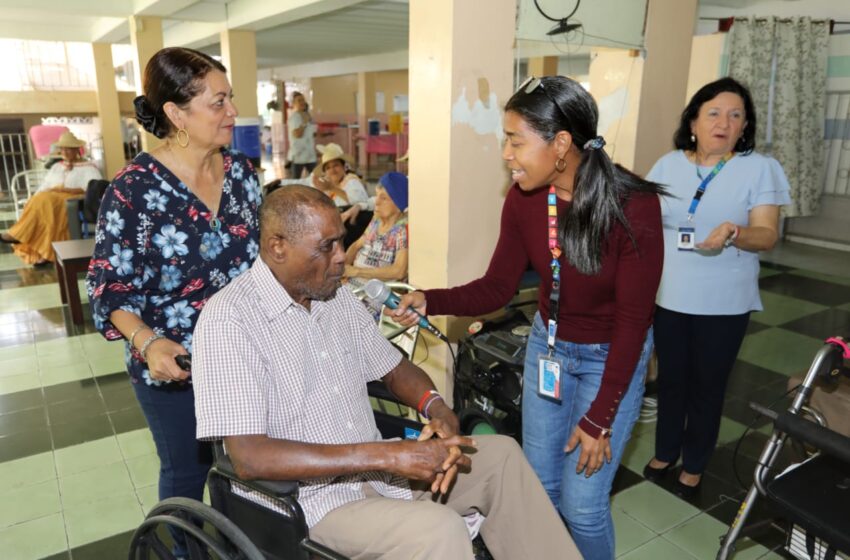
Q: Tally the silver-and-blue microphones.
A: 1